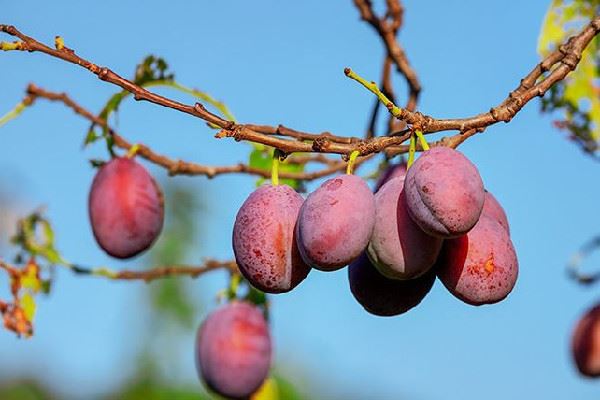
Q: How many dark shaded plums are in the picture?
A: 1